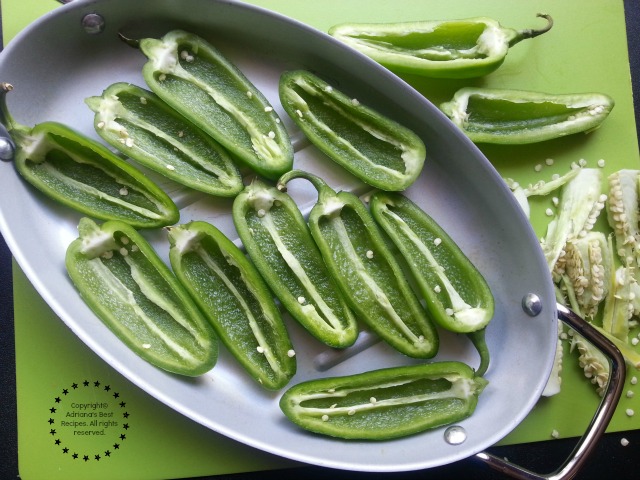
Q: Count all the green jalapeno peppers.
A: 12